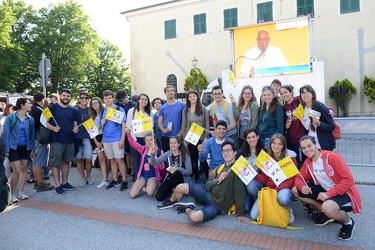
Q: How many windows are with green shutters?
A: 6